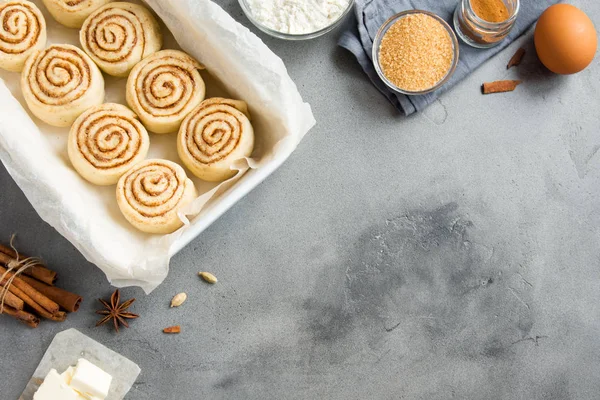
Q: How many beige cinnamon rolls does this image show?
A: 8